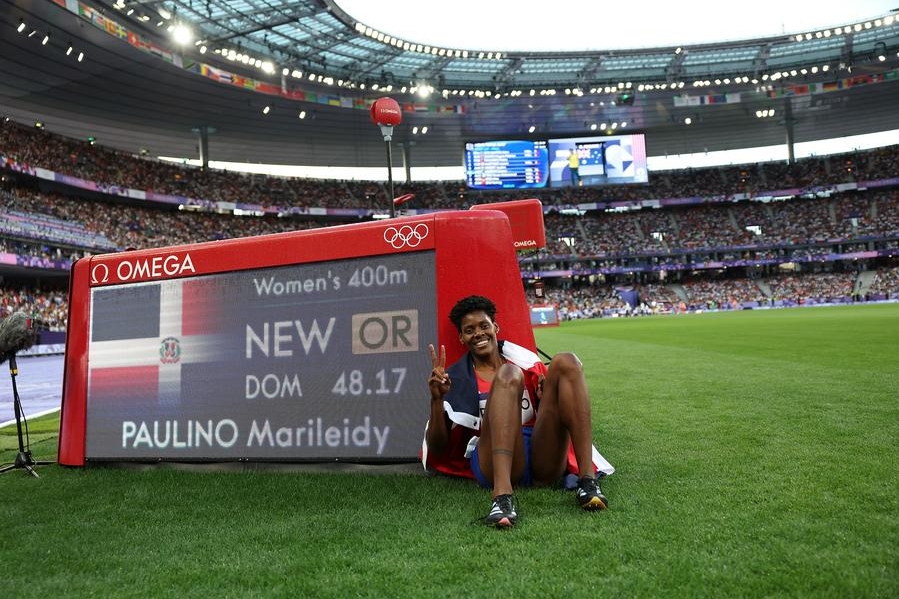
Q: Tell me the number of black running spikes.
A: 2